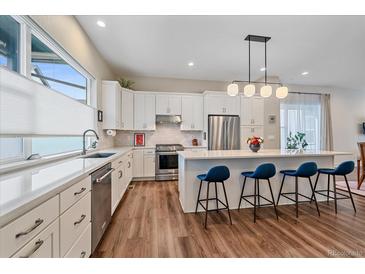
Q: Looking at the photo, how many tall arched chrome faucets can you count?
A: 1